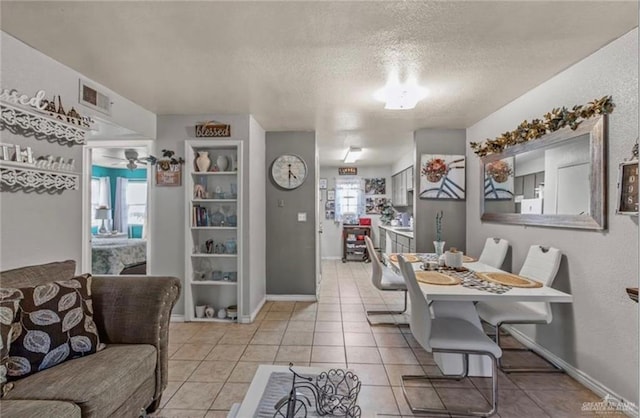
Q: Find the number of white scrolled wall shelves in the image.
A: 2